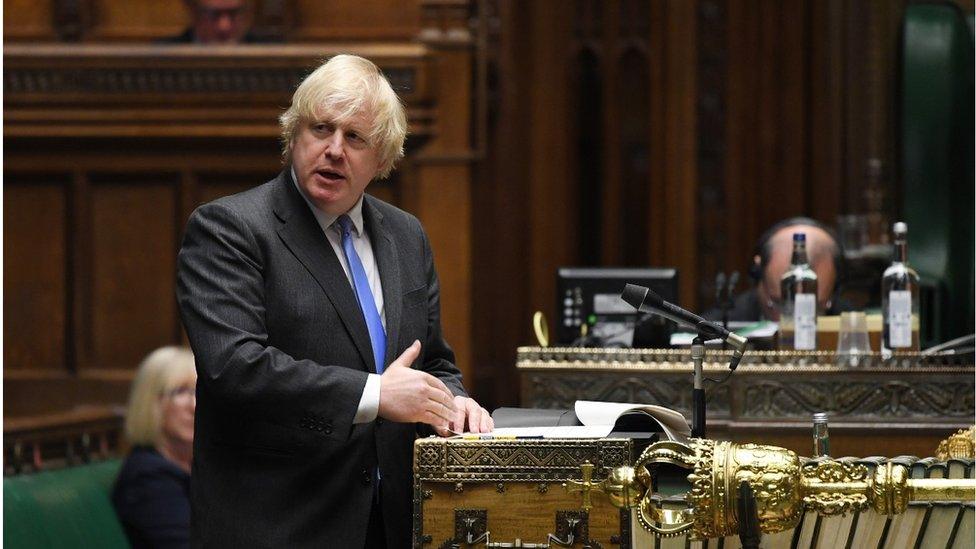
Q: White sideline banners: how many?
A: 0